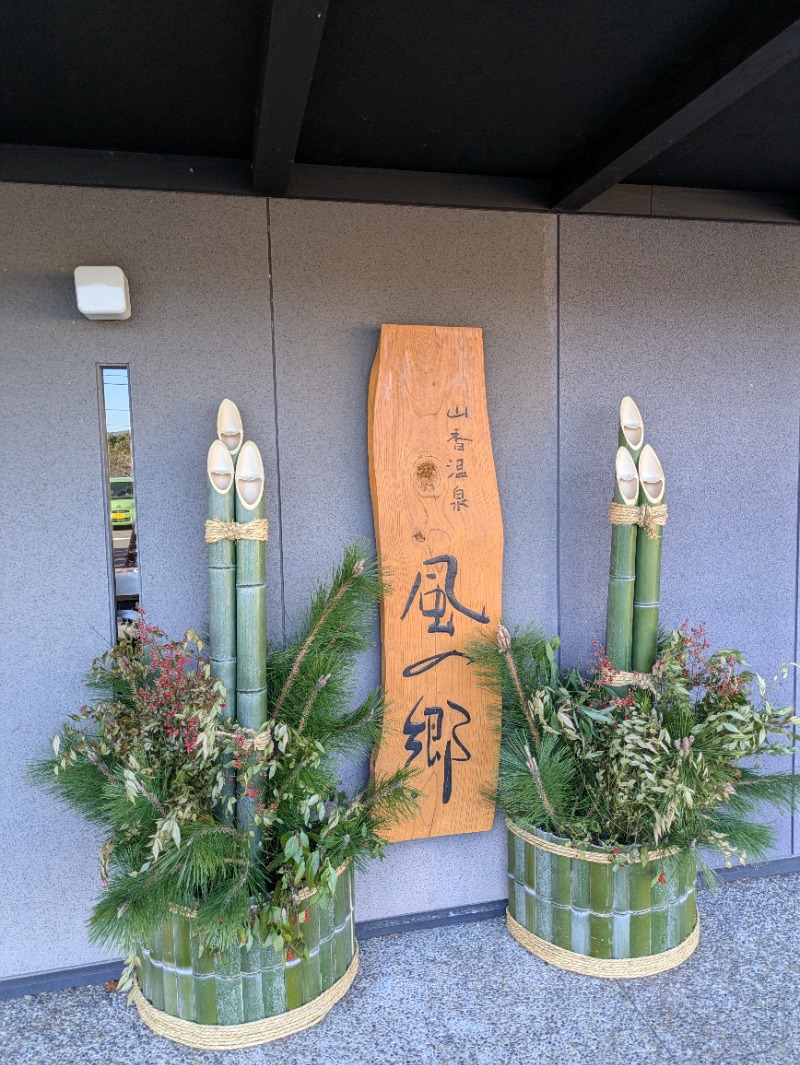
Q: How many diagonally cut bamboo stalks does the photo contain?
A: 6